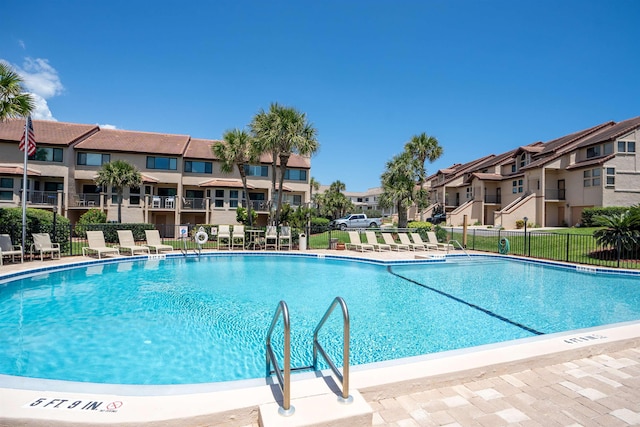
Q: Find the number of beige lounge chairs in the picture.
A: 9